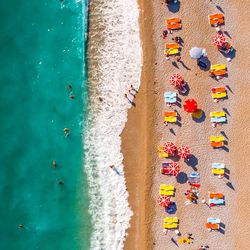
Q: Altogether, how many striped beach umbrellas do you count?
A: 6